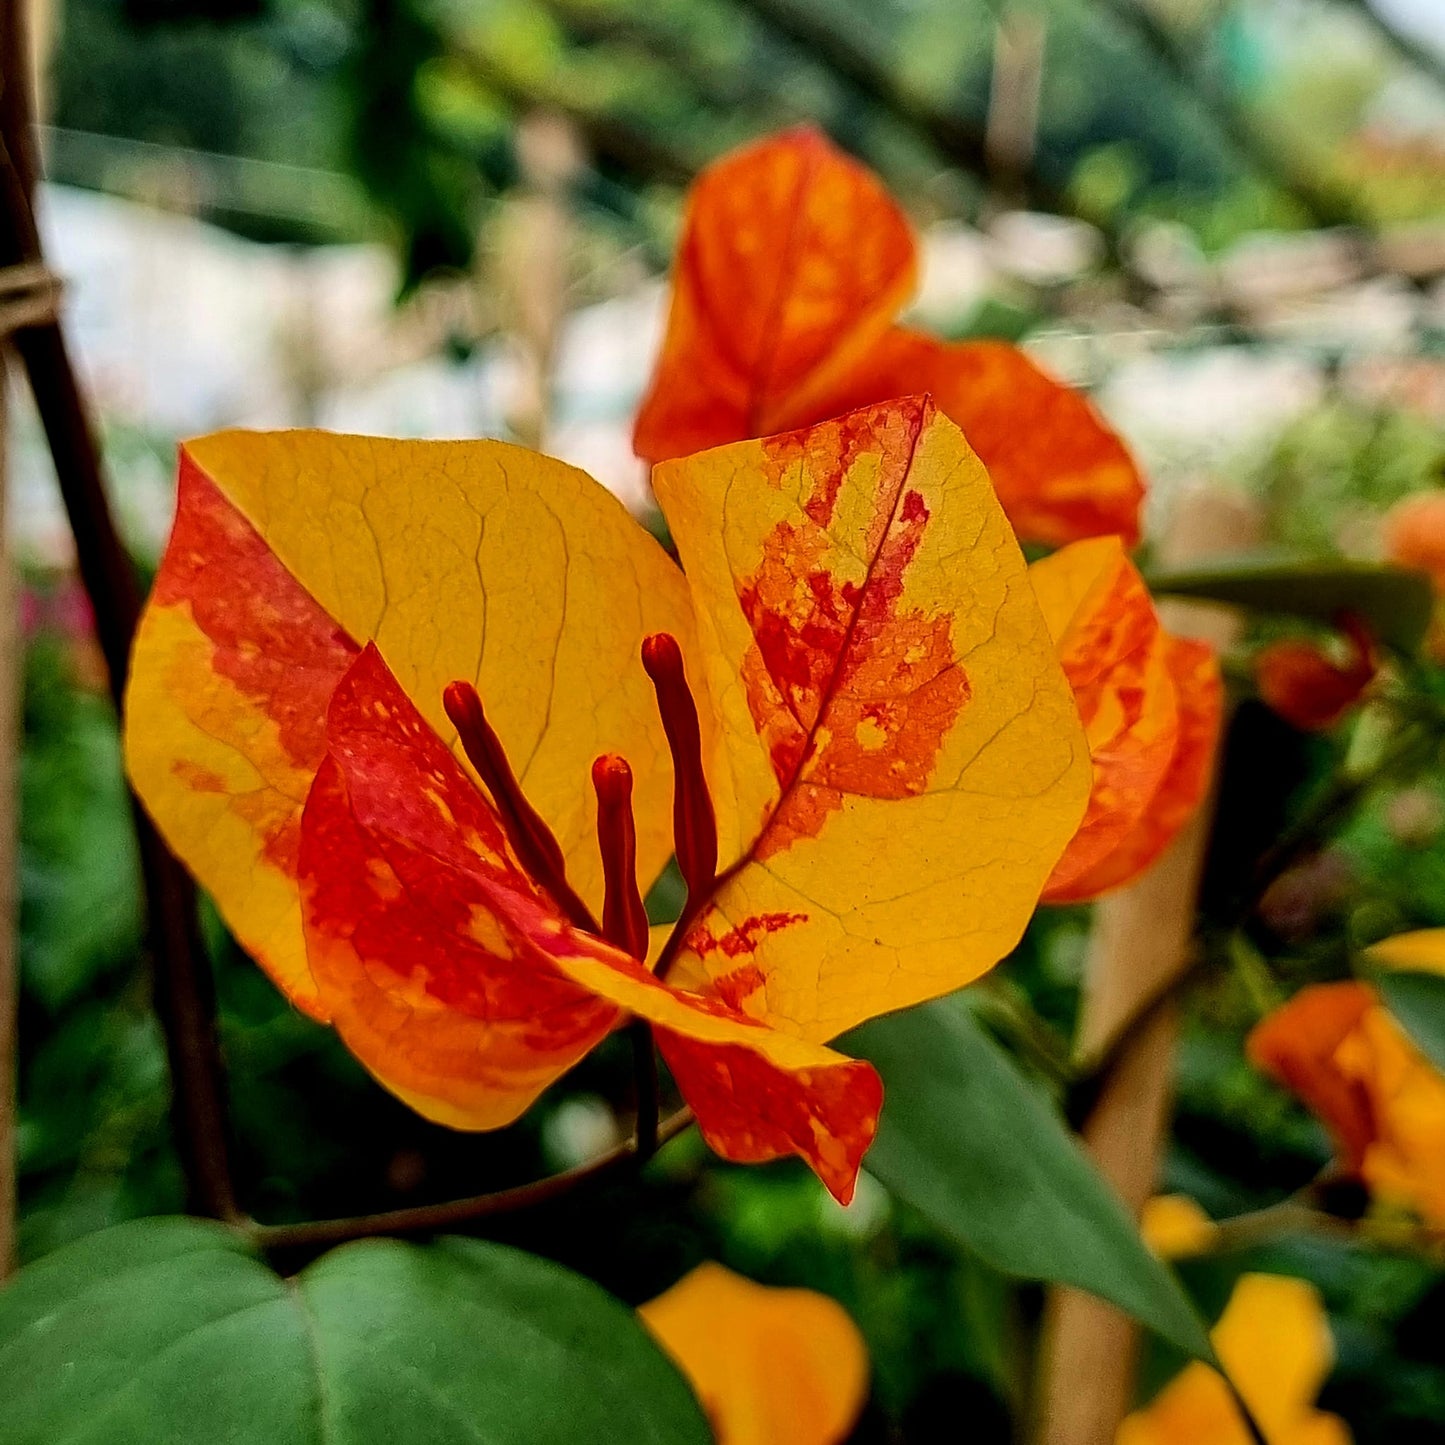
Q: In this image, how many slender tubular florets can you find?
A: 3